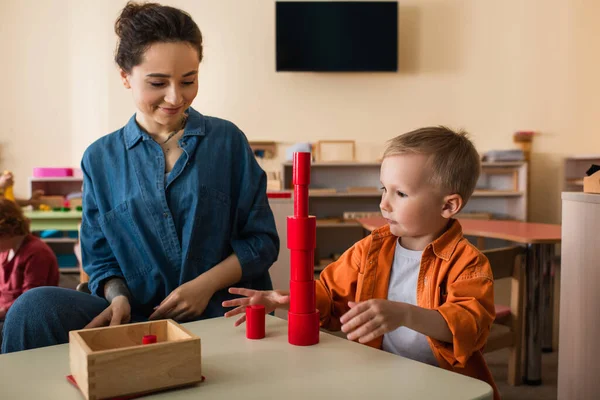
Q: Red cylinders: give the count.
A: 8